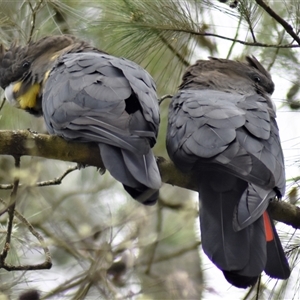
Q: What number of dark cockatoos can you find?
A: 2